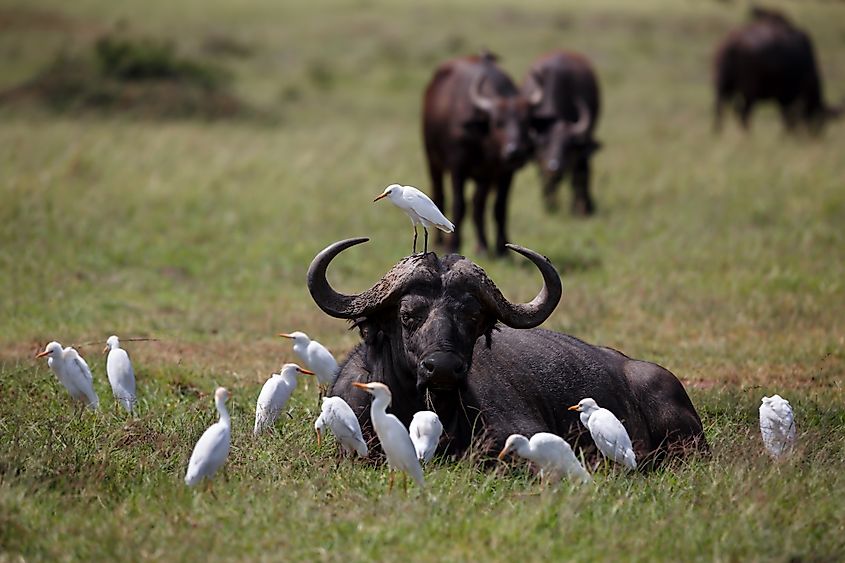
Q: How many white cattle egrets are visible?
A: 12